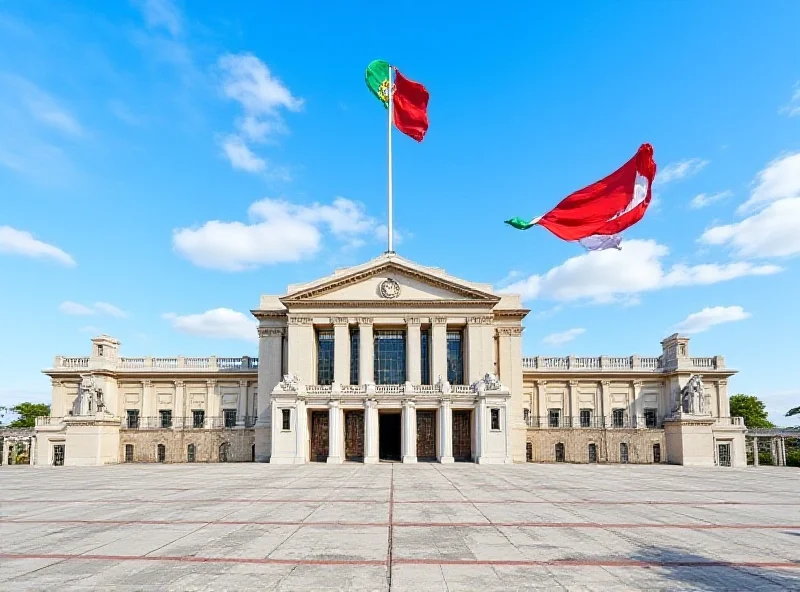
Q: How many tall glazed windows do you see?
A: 5